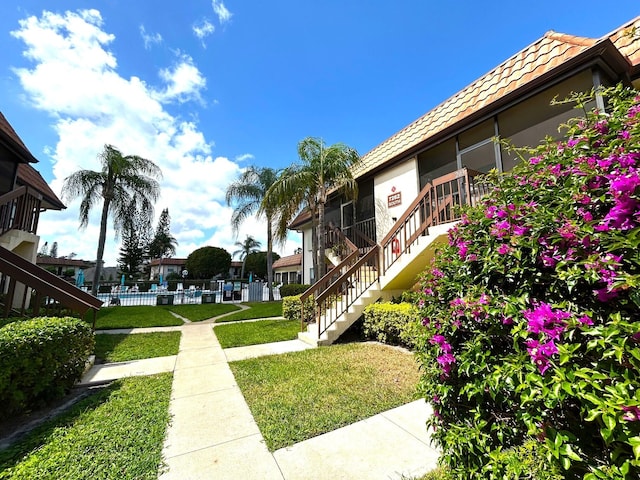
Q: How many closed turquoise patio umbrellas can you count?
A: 4